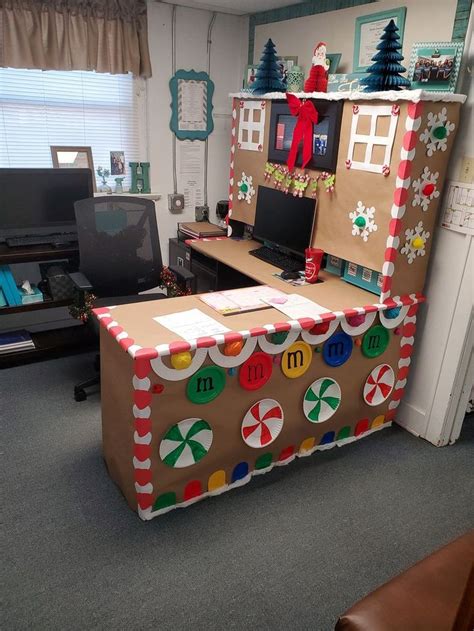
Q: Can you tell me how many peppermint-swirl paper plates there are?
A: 4